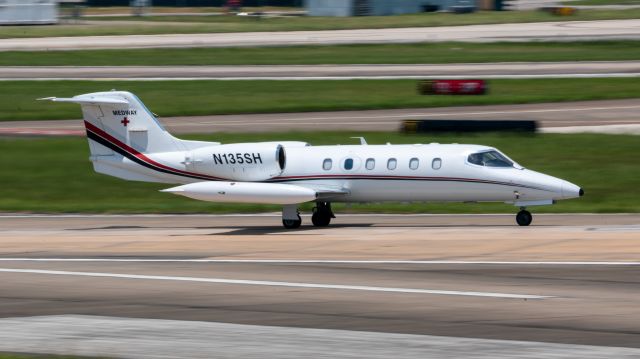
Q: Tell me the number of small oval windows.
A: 6